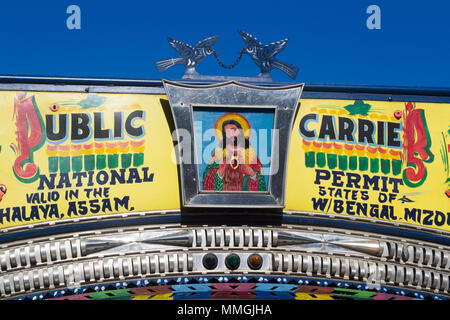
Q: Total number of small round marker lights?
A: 3